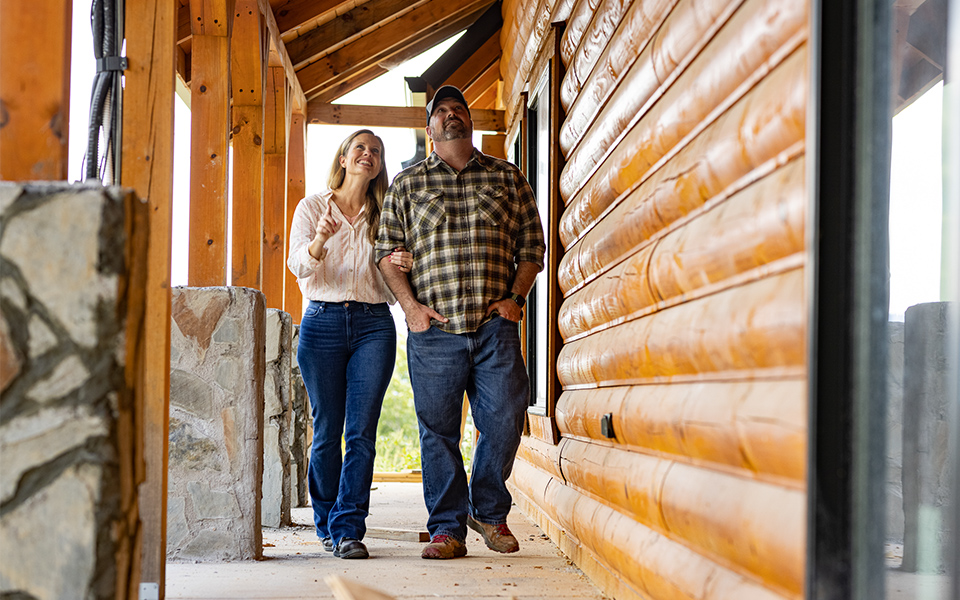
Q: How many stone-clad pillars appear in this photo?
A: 4